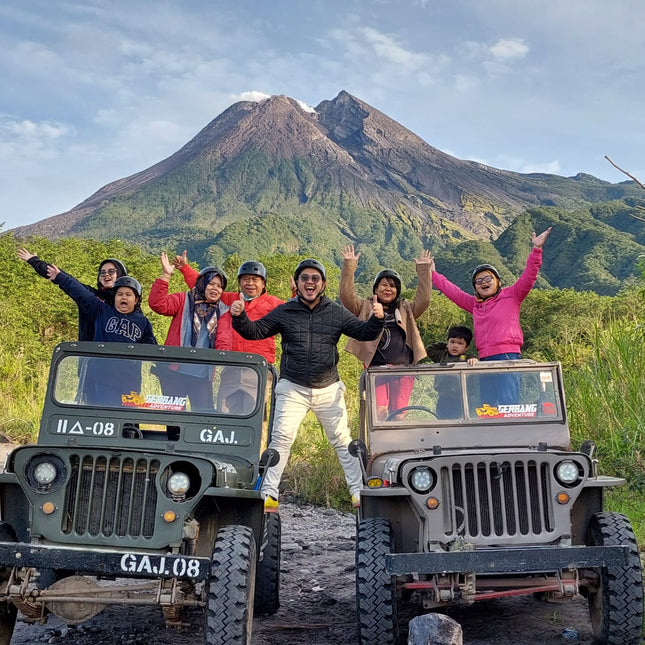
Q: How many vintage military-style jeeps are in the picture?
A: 2